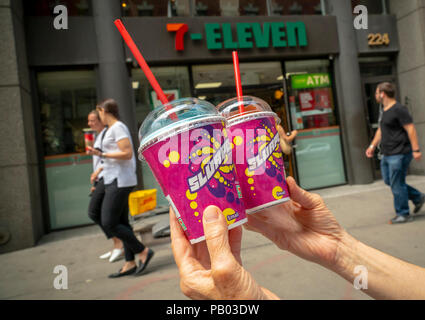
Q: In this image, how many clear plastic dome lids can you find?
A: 2